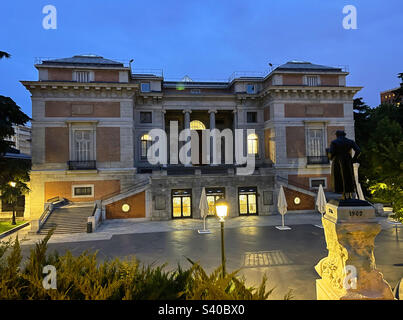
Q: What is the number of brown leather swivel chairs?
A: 0